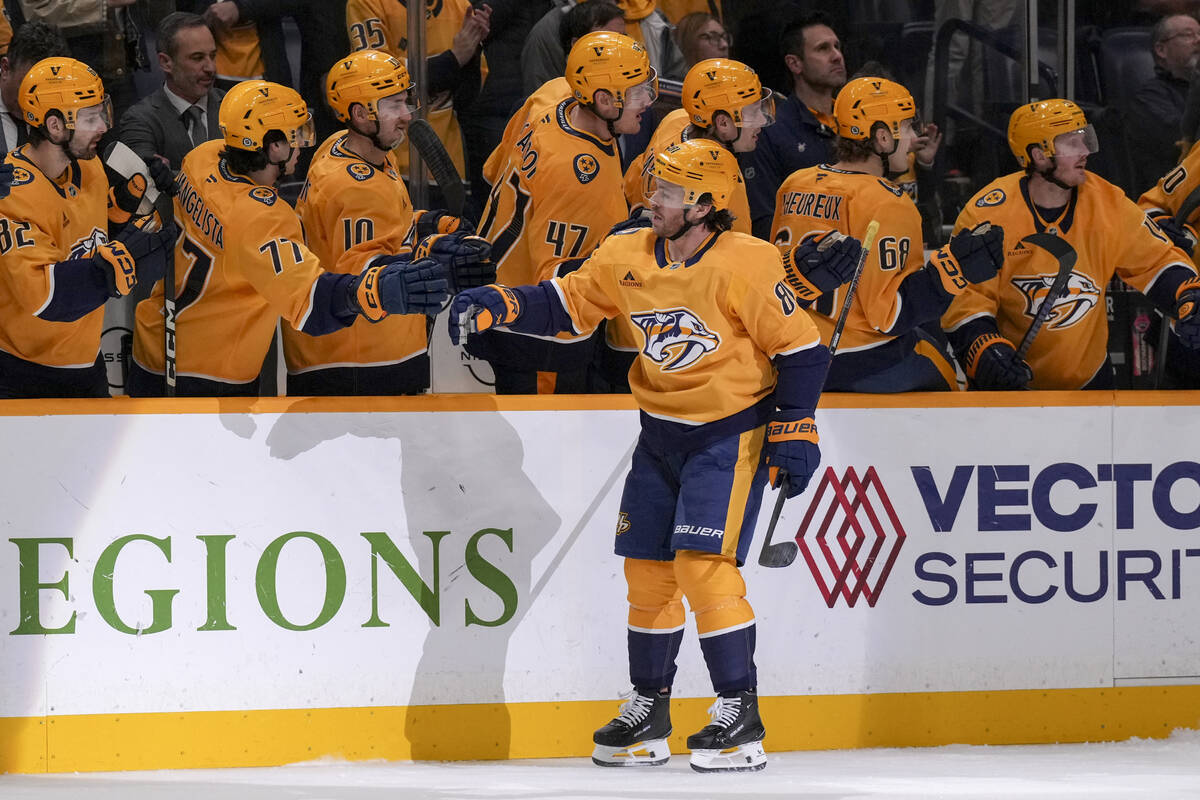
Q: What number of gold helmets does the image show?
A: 8